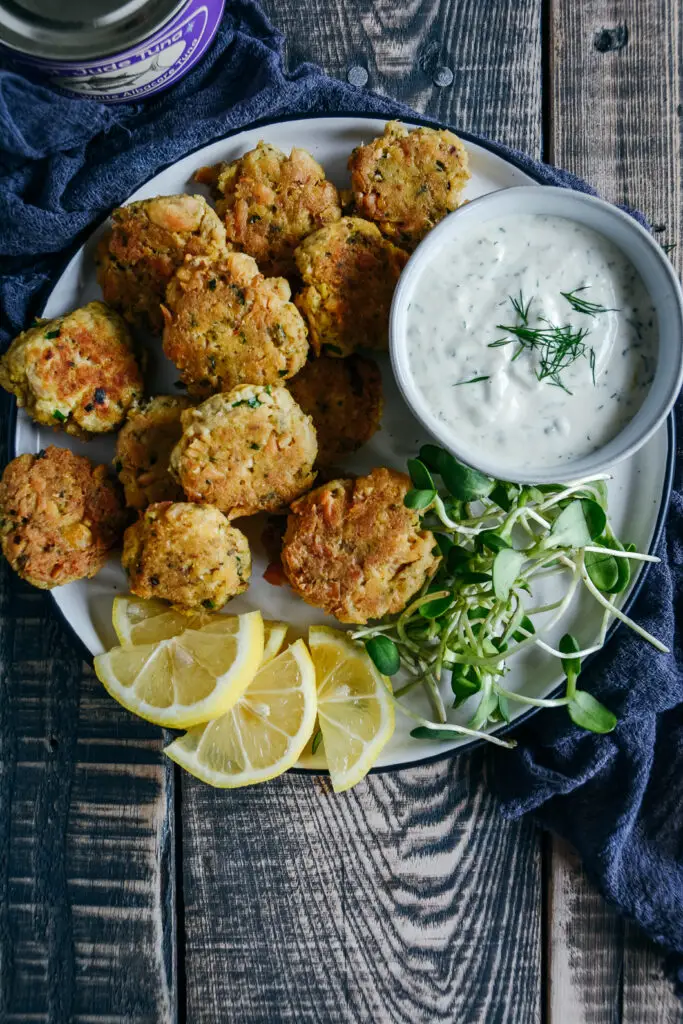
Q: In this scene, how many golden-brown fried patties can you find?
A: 12